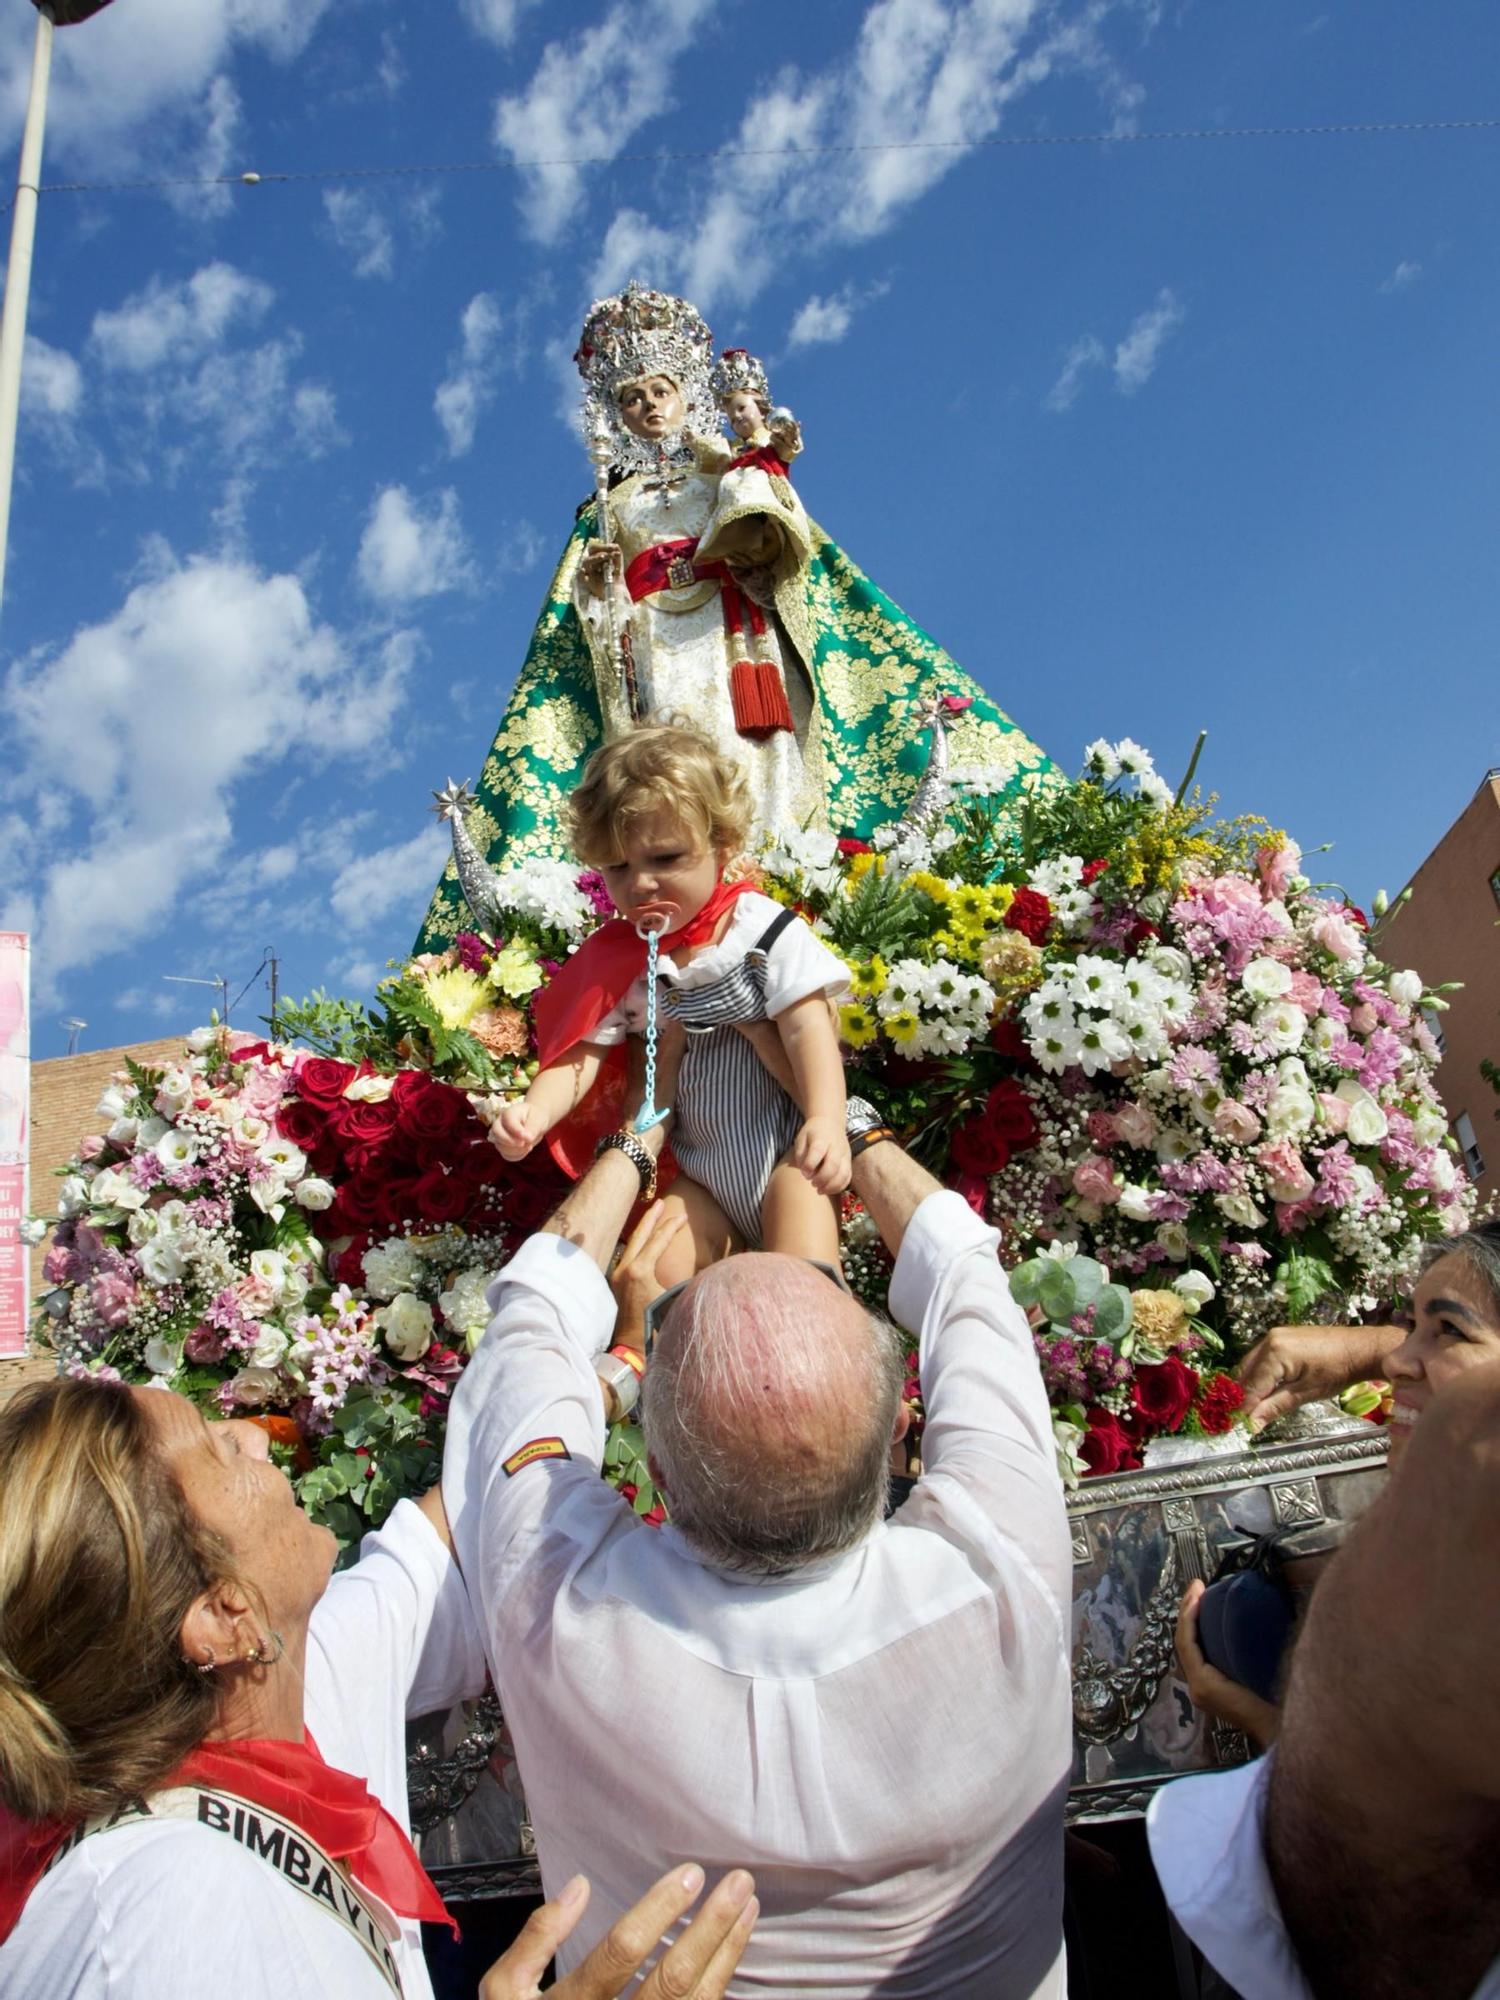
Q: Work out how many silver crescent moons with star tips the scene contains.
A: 2